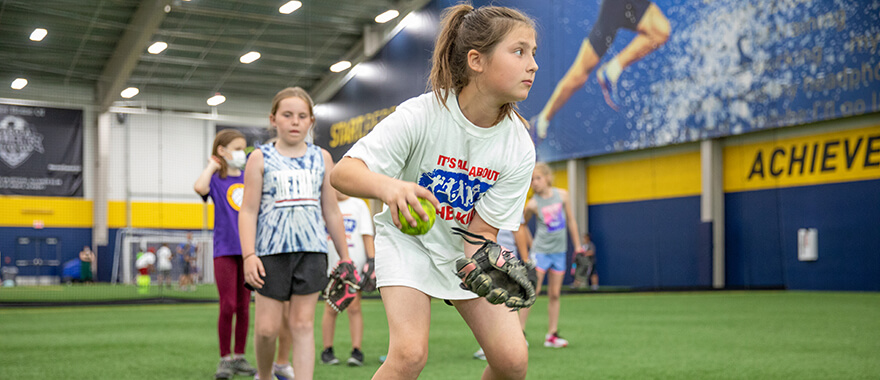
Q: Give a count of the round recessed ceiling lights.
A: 9